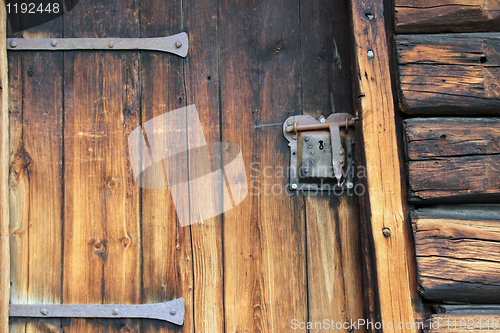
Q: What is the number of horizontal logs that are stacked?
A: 5